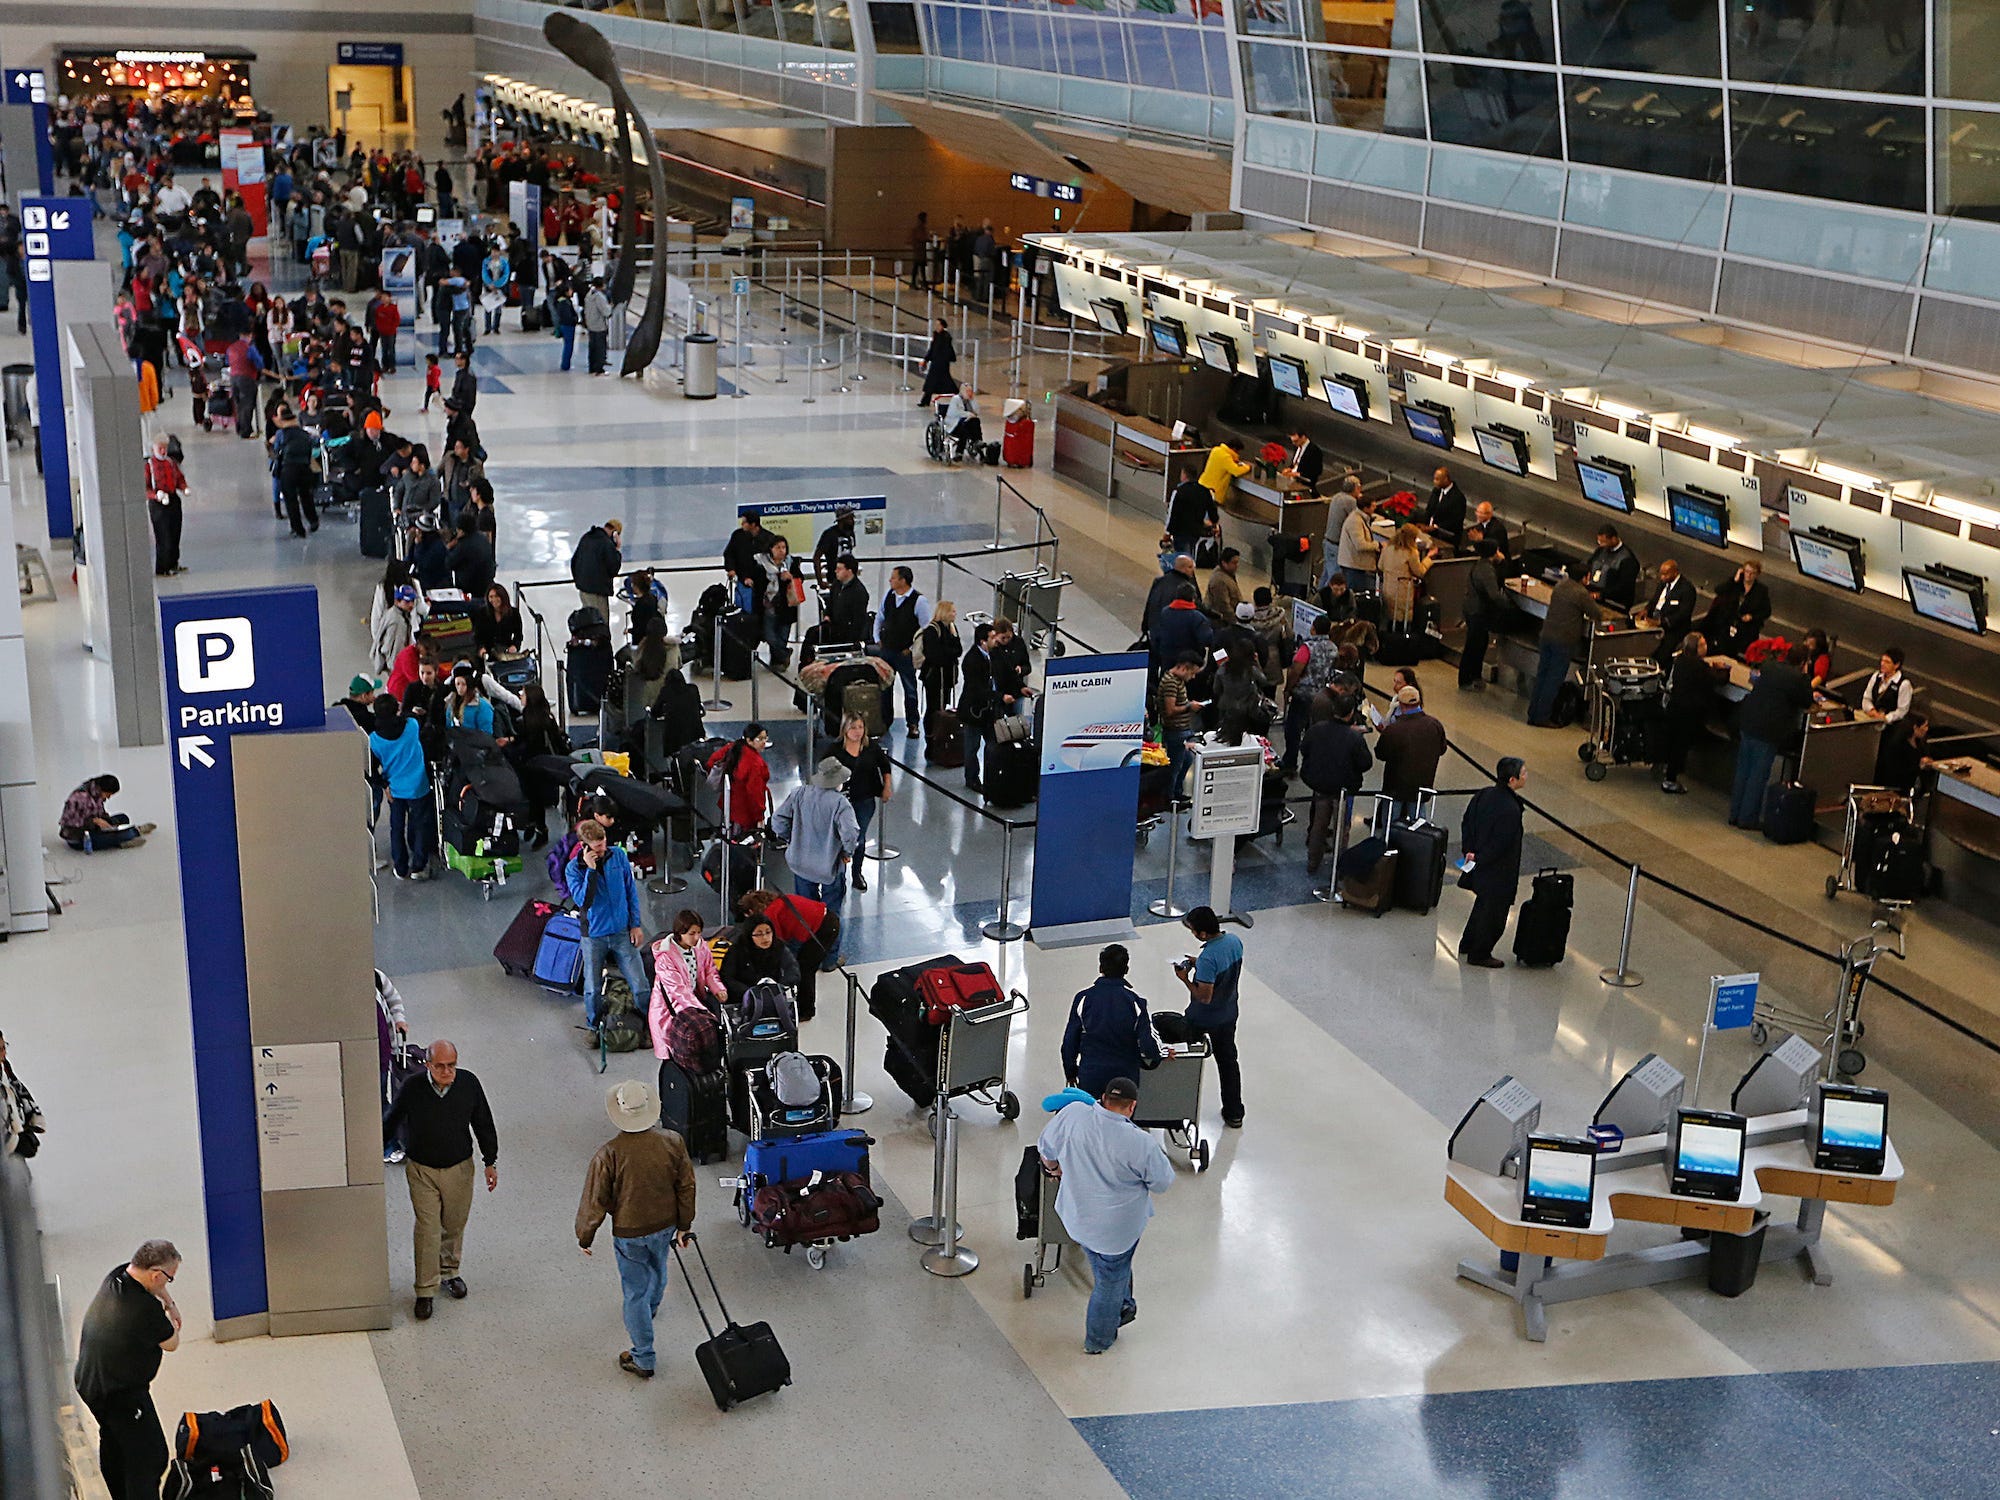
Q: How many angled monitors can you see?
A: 11